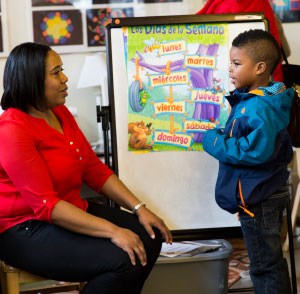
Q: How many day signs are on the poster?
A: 7